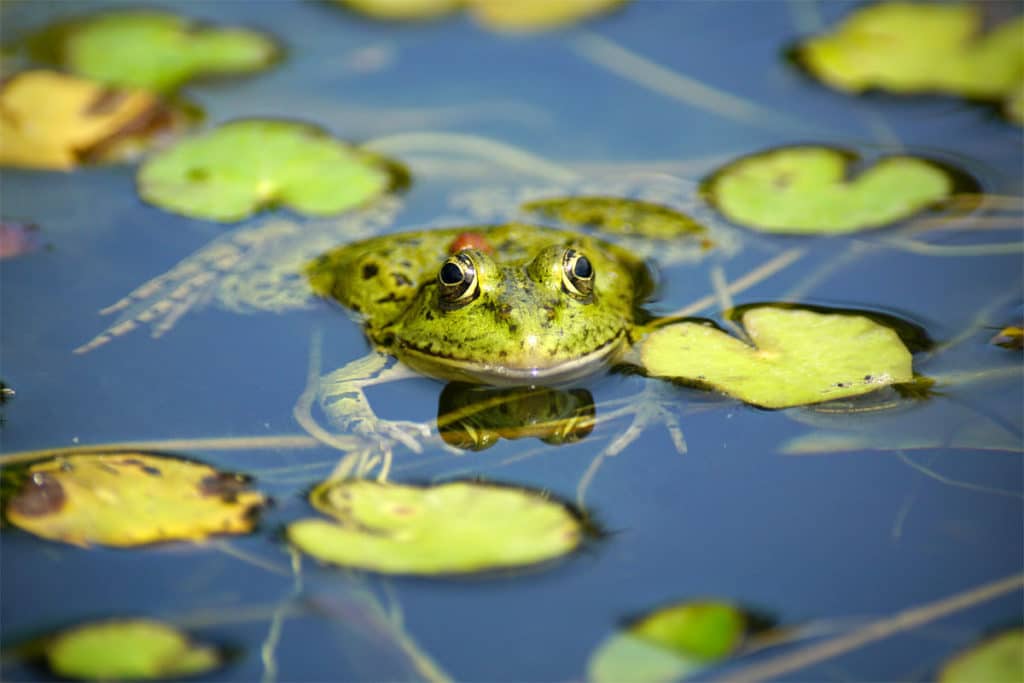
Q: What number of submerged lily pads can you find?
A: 2